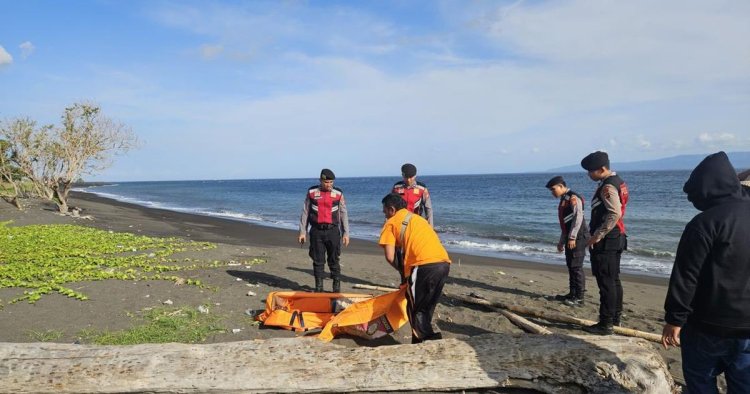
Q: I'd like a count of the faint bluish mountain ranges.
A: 1